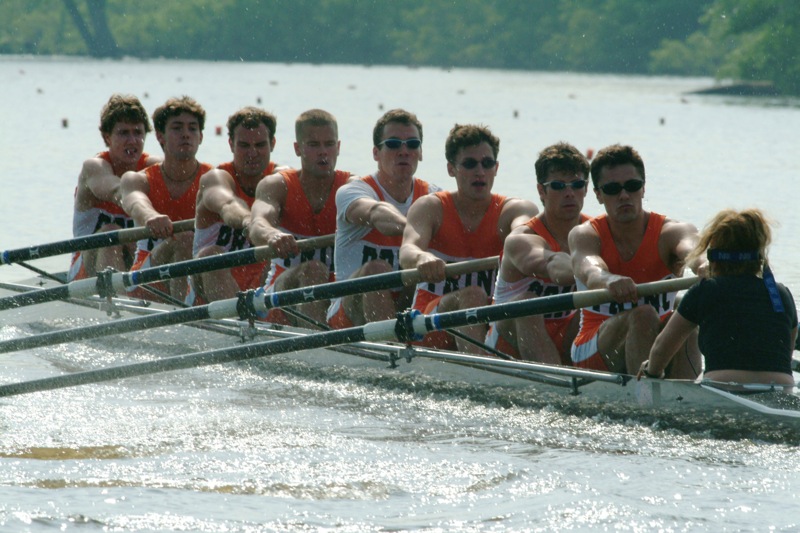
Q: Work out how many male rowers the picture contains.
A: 8